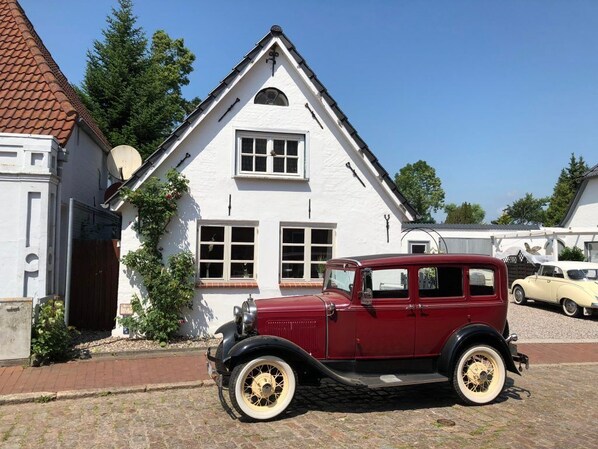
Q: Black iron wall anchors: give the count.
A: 8